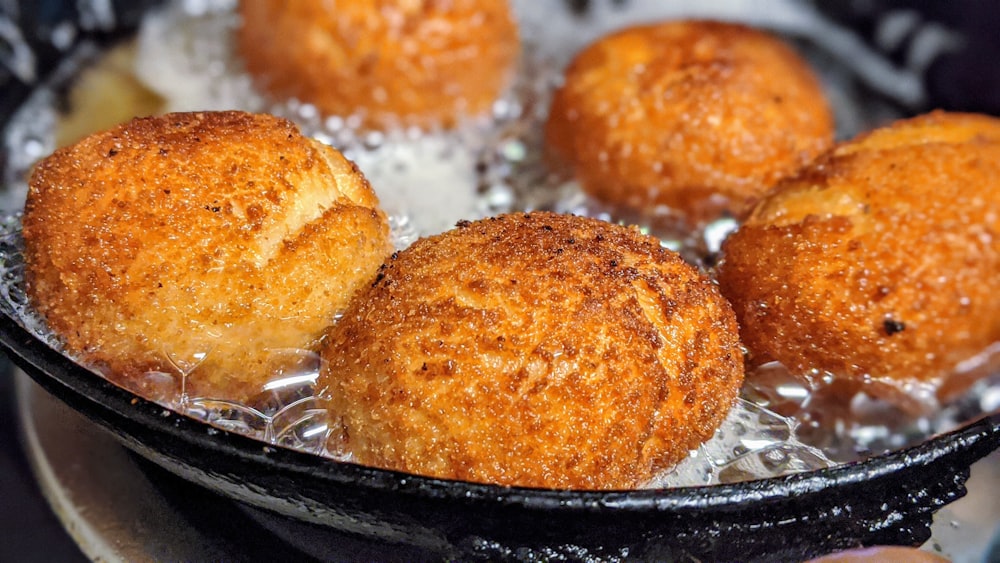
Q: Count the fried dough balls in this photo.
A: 5